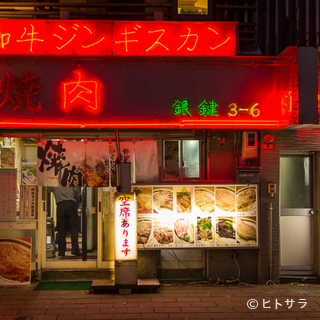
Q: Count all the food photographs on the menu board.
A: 12